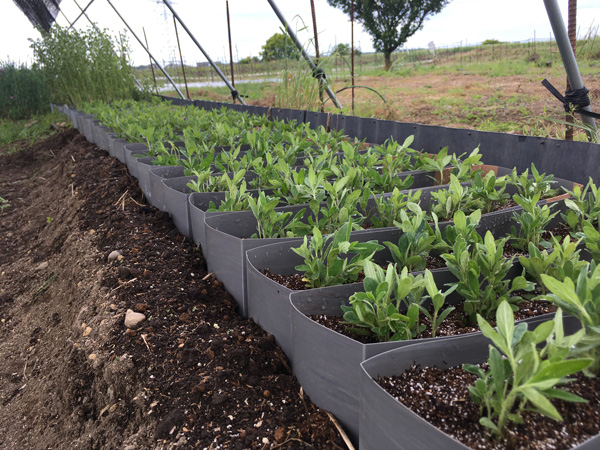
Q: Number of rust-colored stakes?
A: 6